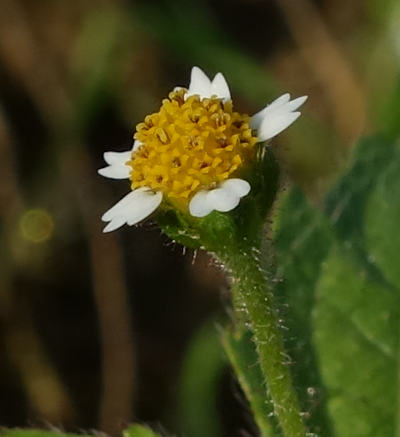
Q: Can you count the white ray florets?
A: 5